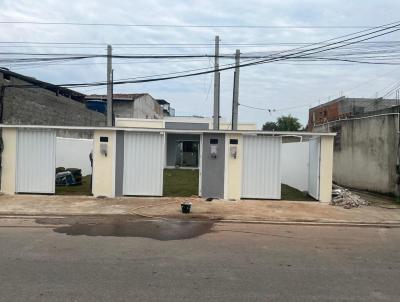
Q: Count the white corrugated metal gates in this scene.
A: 3